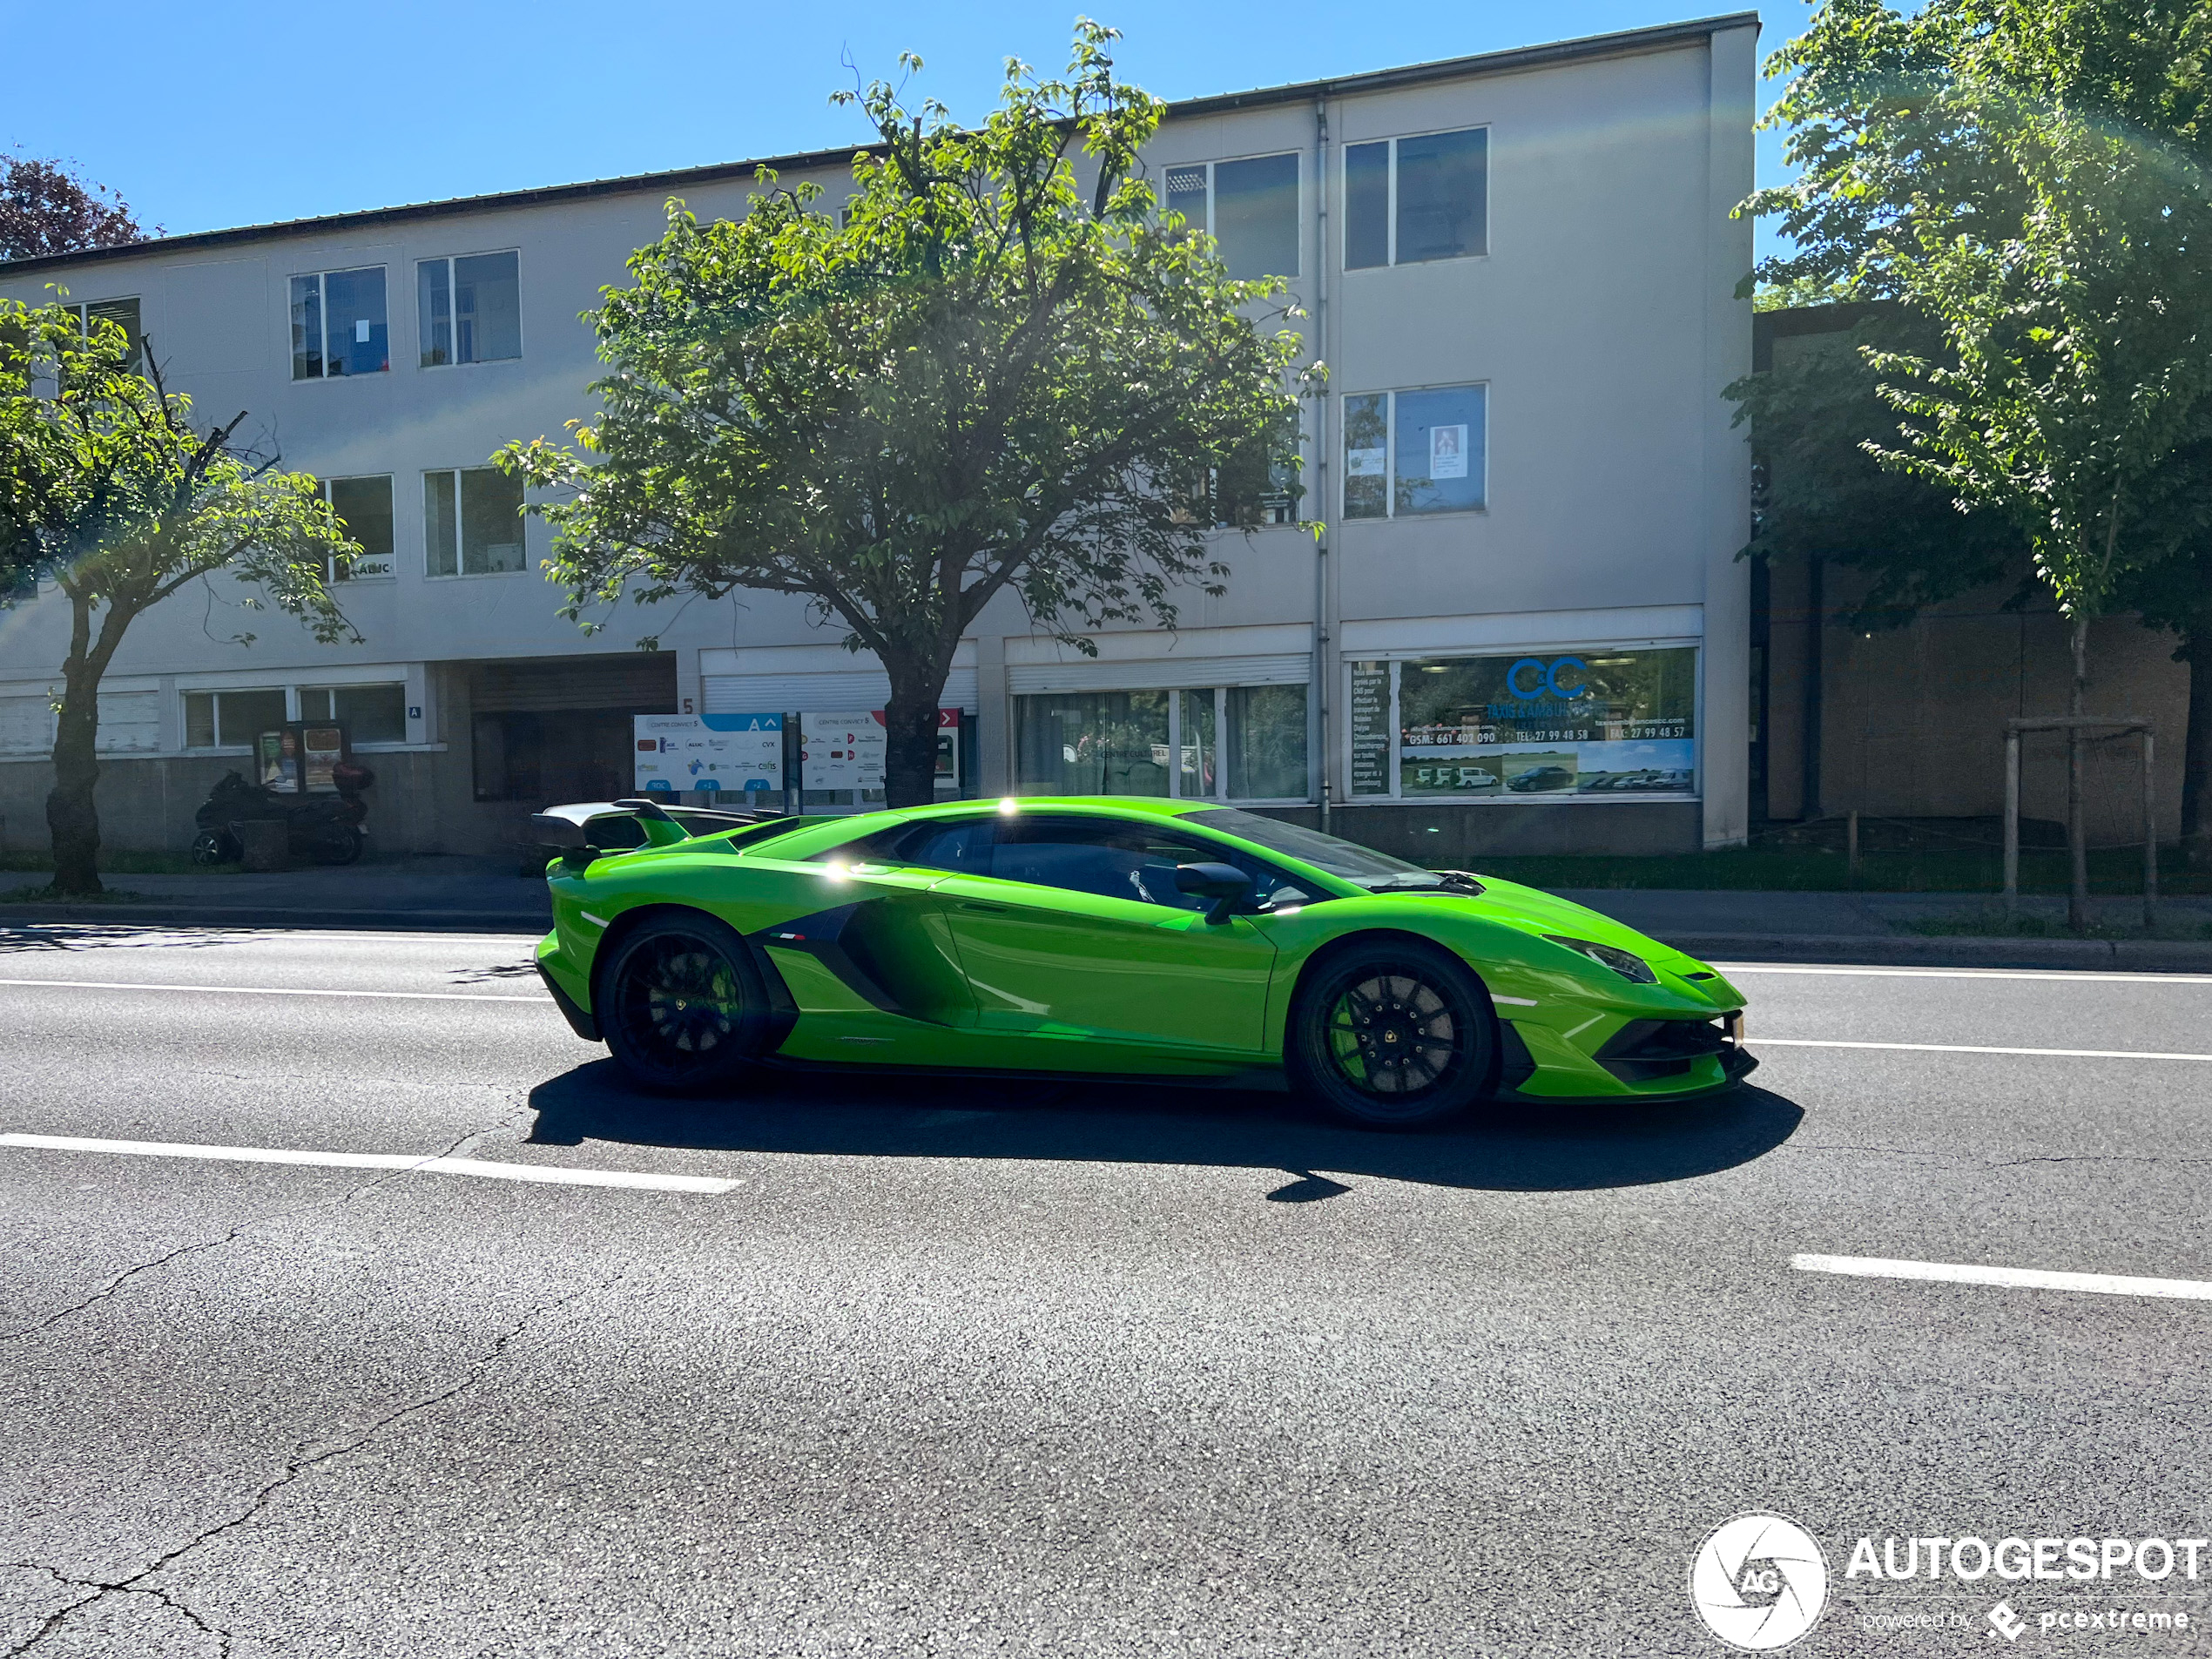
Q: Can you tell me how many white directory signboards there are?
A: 2